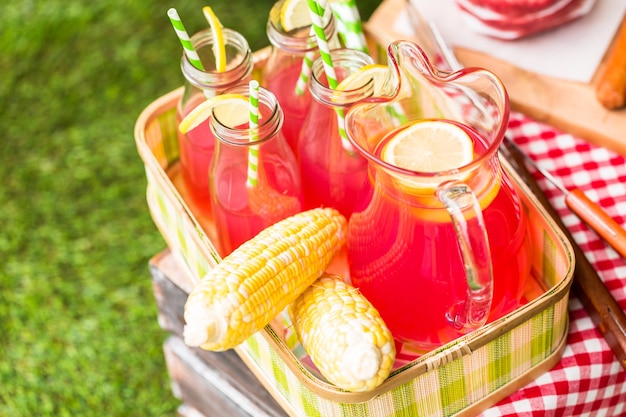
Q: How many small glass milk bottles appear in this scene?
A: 4